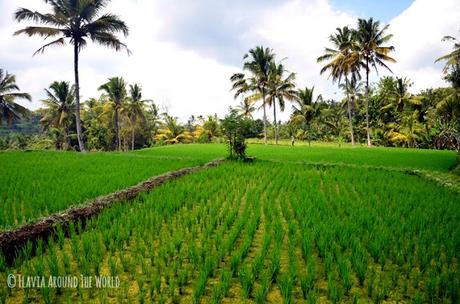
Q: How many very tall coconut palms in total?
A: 5